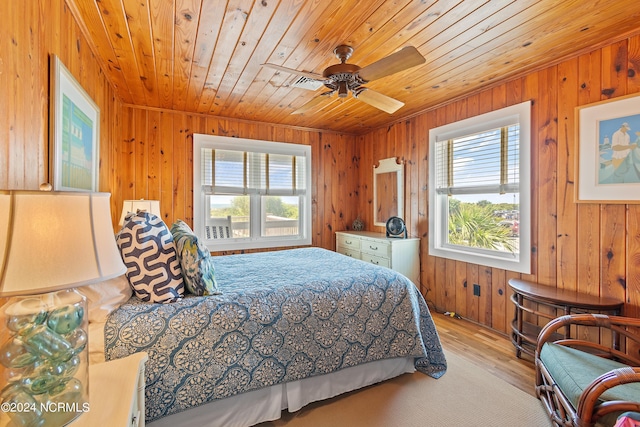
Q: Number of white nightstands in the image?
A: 1